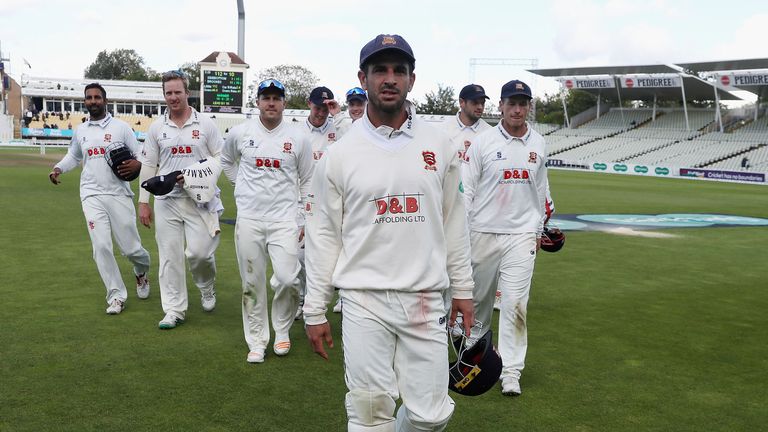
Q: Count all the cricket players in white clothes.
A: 8